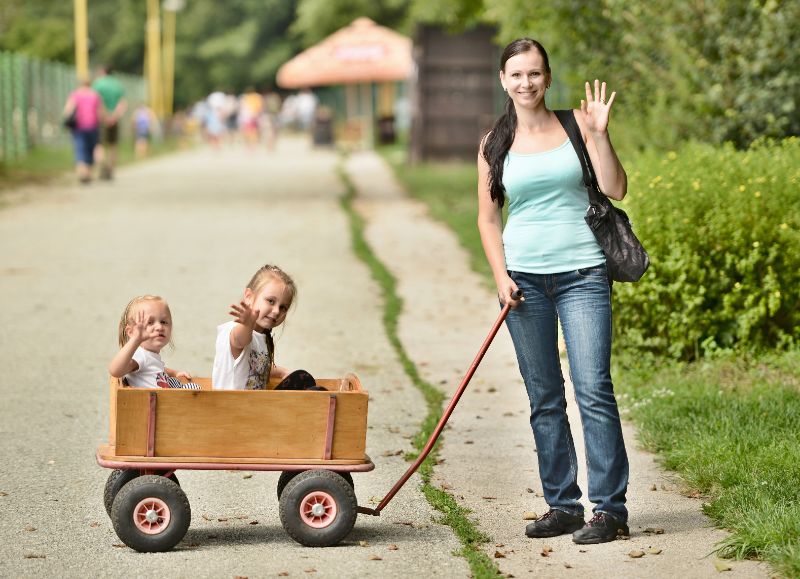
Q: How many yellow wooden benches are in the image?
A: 0